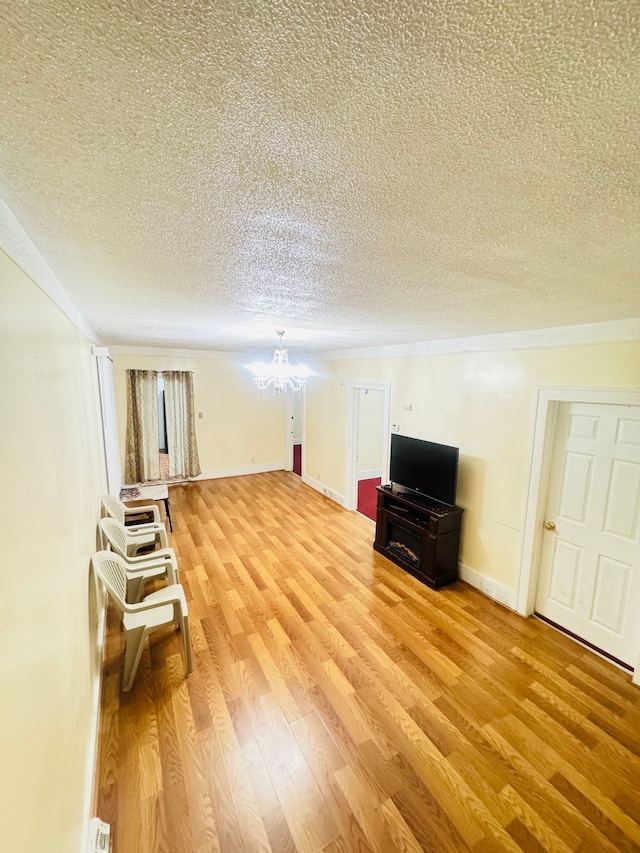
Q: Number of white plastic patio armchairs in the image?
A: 3